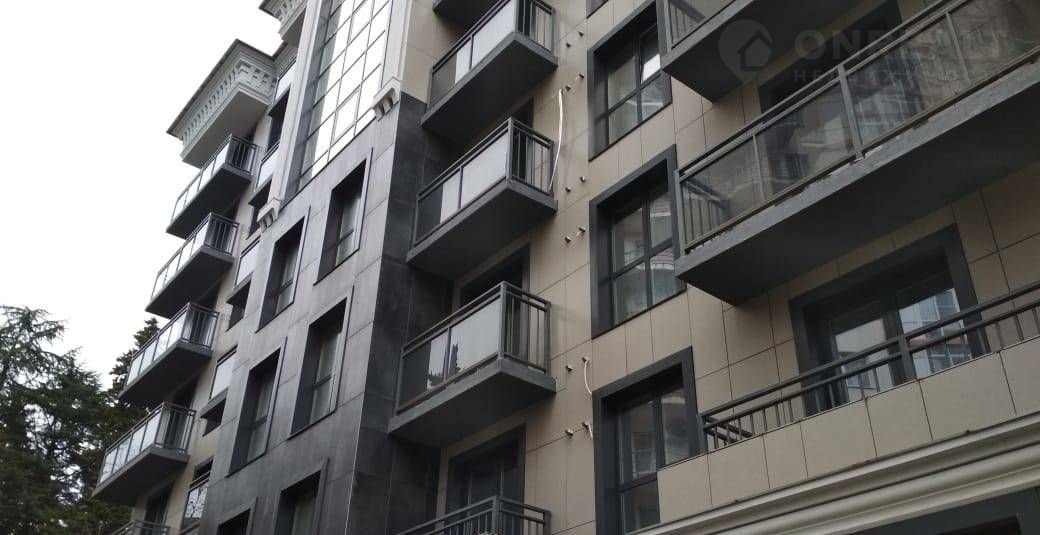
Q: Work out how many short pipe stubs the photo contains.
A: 12